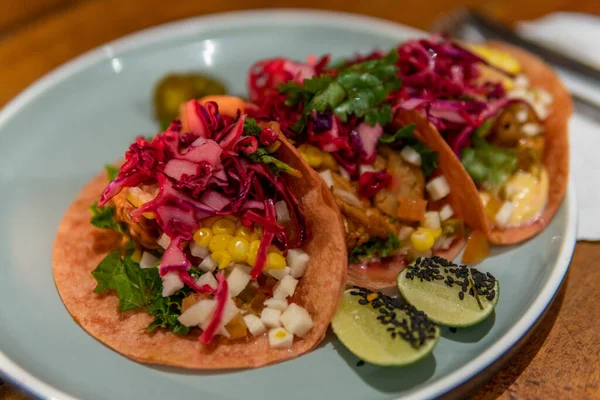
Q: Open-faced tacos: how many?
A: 3